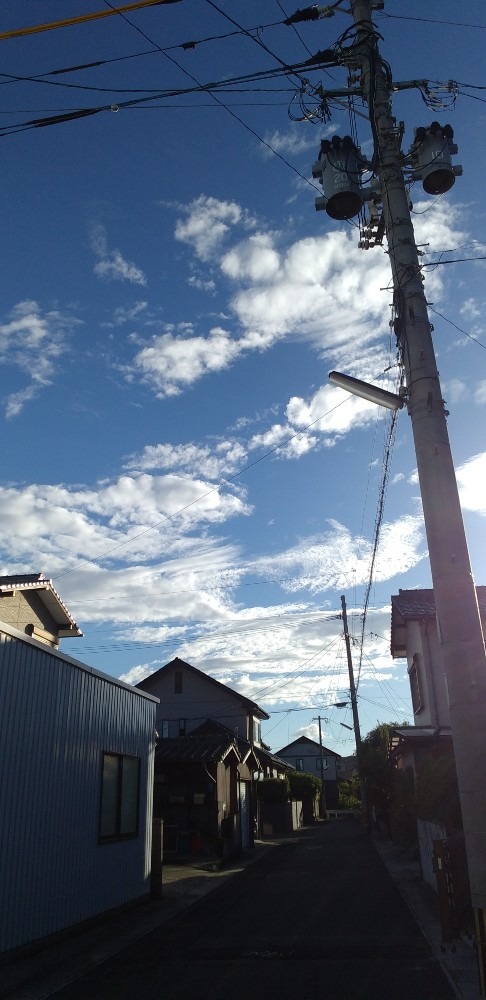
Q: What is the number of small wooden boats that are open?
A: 0